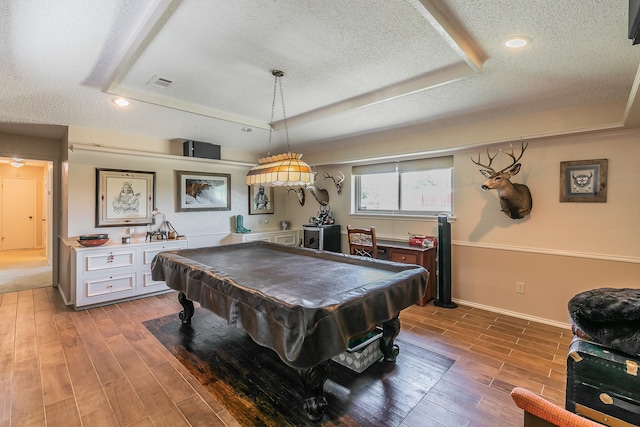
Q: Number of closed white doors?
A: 1